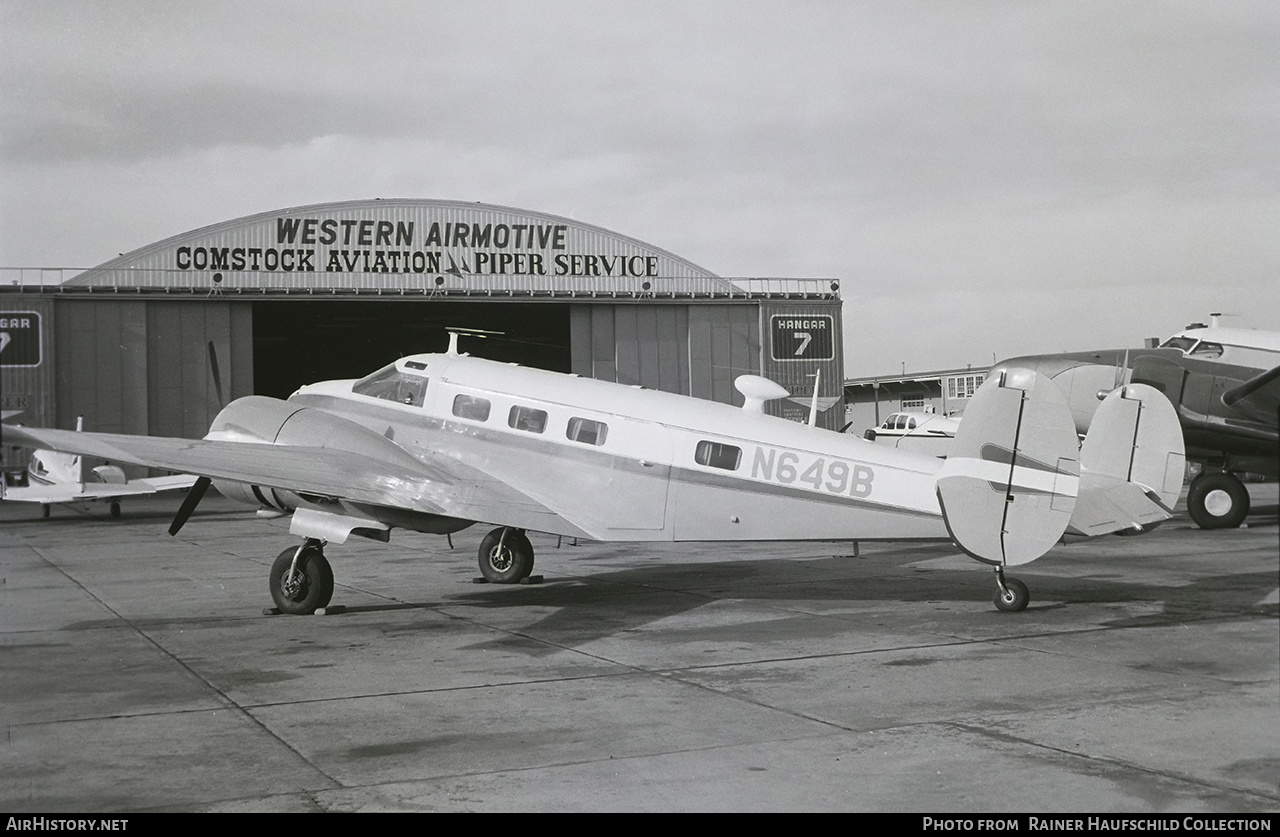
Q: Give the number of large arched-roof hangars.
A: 1